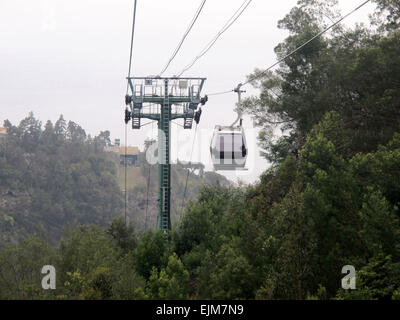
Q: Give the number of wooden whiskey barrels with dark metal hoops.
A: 0